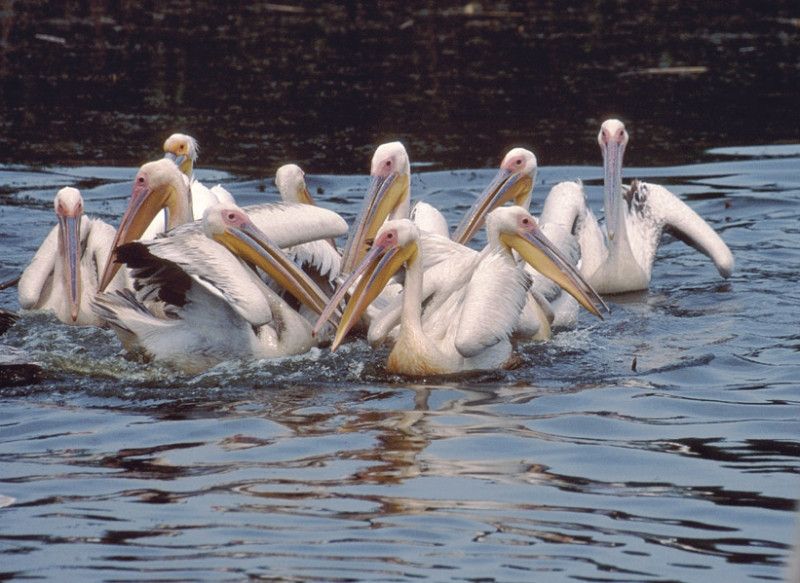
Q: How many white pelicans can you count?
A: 10